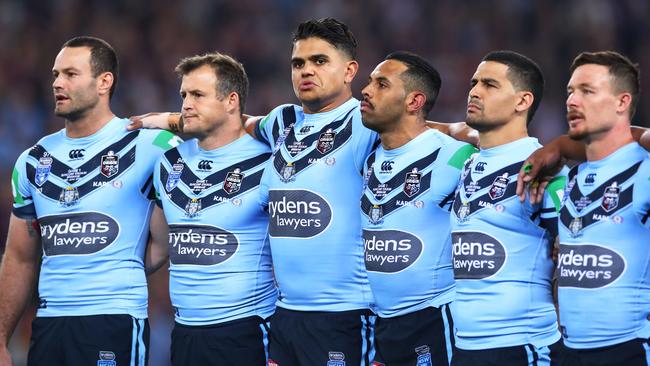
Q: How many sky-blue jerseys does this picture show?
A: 6